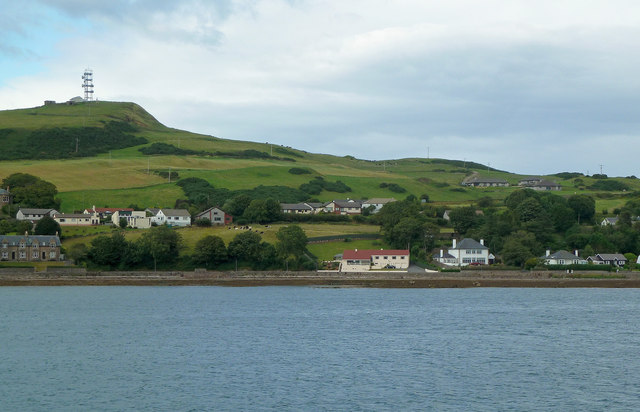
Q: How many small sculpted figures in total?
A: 0